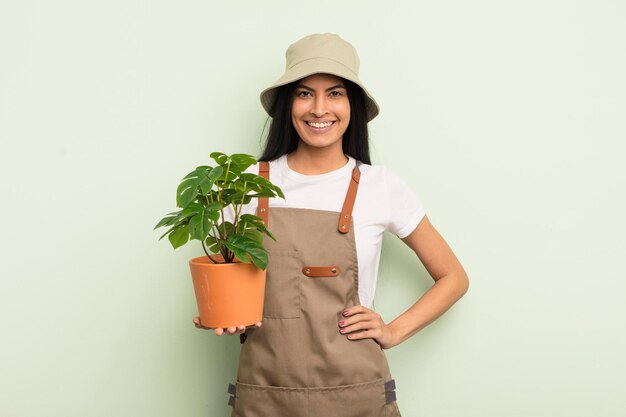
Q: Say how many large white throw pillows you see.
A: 0